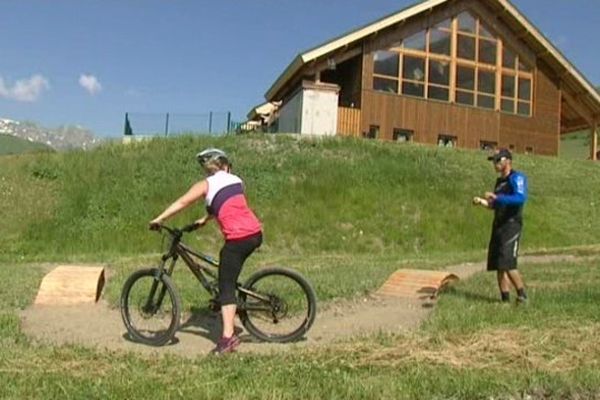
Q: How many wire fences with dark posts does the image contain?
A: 1